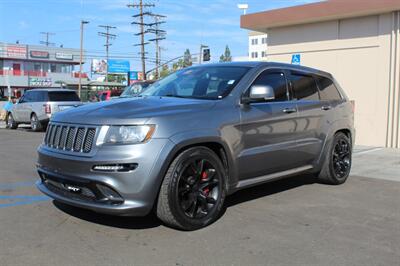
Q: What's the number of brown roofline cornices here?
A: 1